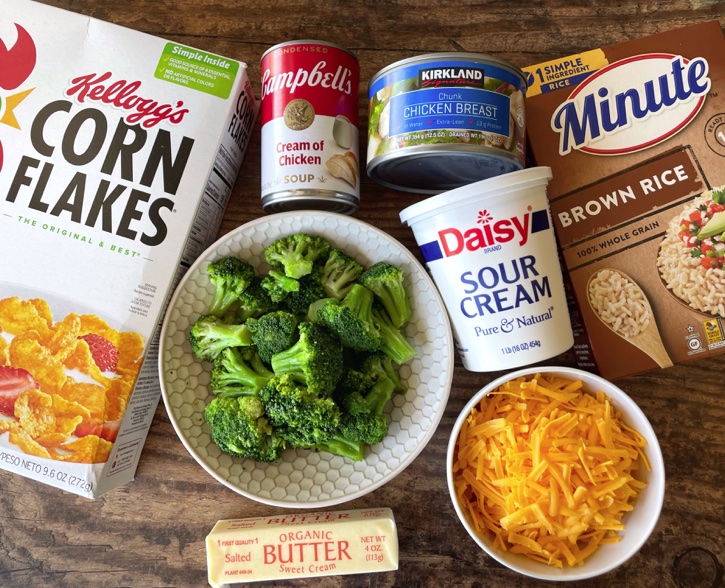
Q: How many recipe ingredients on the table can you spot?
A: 8